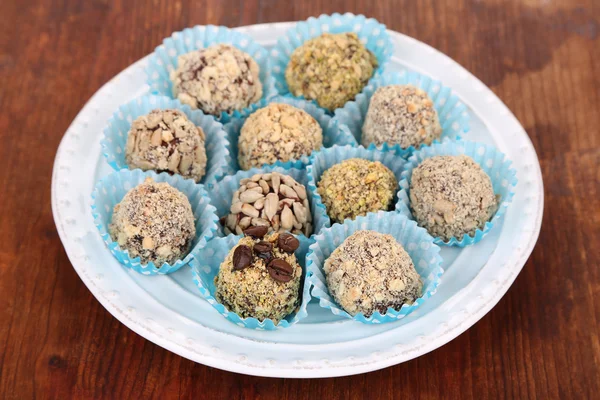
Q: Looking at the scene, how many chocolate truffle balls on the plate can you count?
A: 11